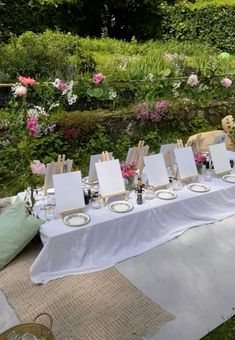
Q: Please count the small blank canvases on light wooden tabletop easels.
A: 9